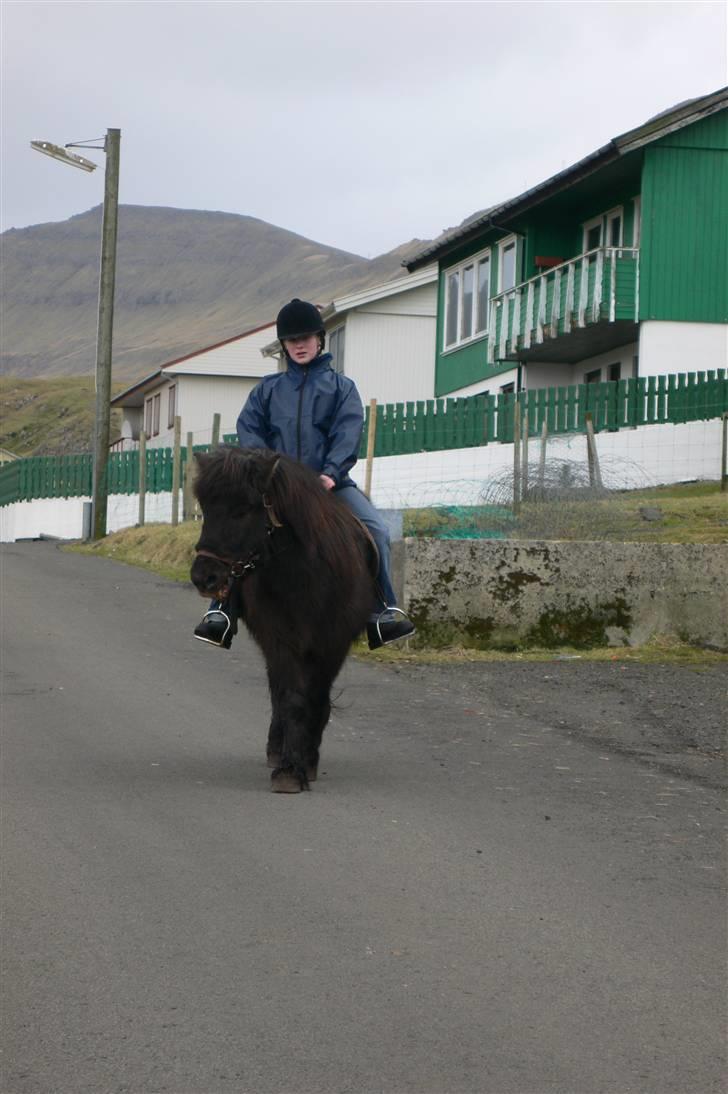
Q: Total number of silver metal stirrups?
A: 2